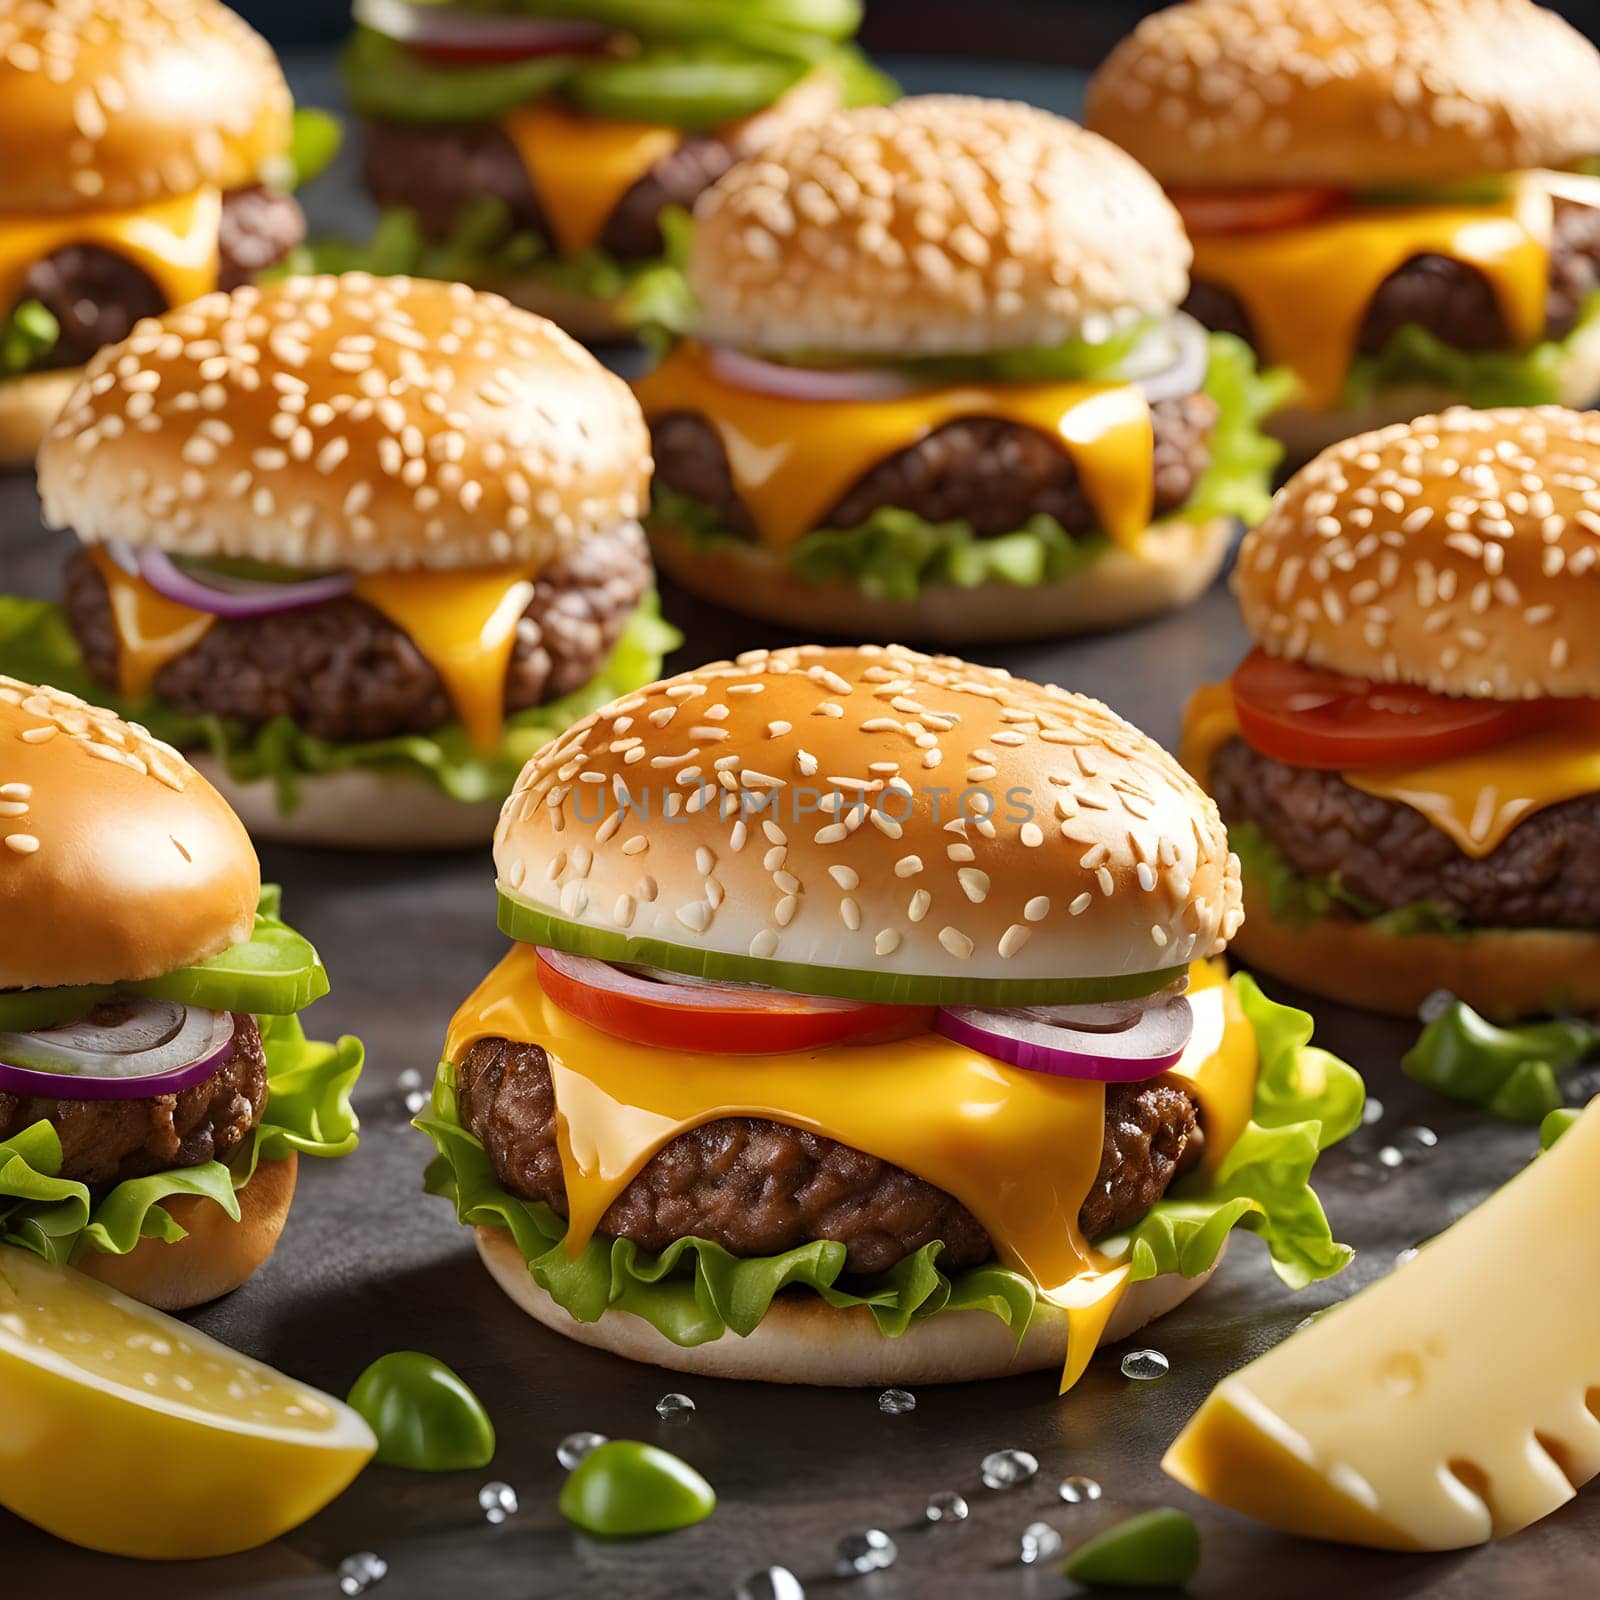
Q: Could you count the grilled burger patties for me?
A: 8